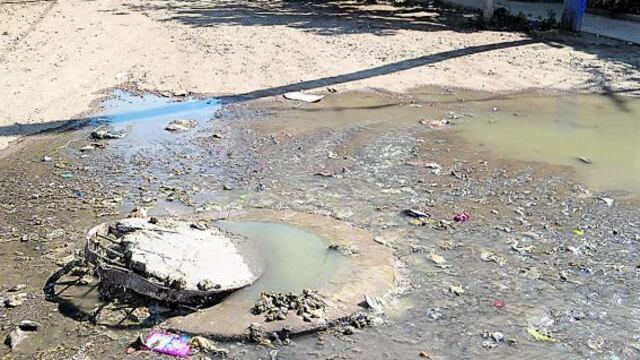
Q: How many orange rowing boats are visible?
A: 0